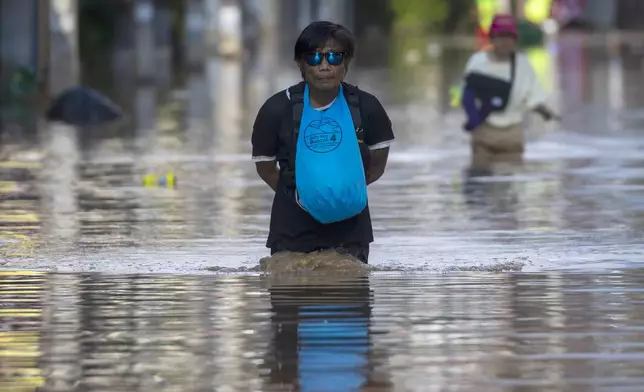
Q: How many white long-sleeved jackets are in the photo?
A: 1